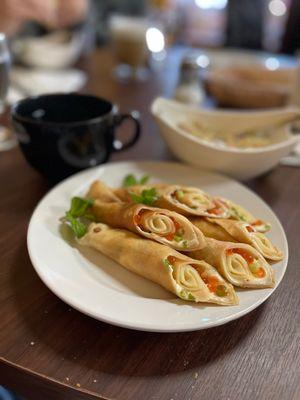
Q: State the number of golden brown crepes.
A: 6